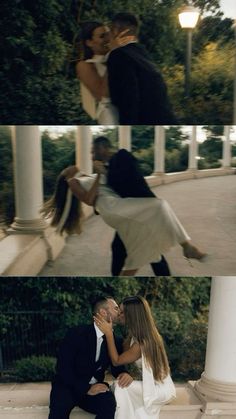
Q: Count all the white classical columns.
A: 7